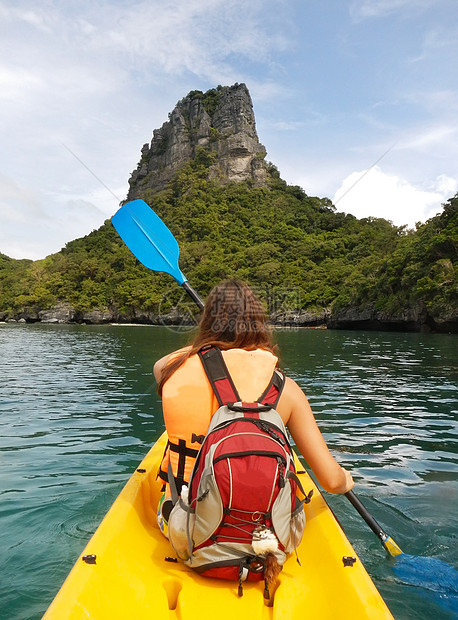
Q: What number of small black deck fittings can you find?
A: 5